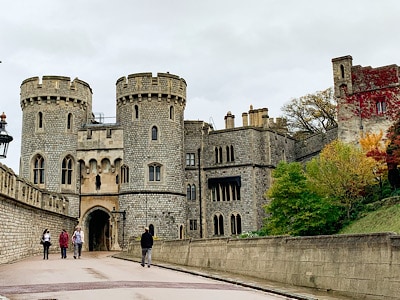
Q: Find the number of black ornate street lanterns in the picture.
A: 1